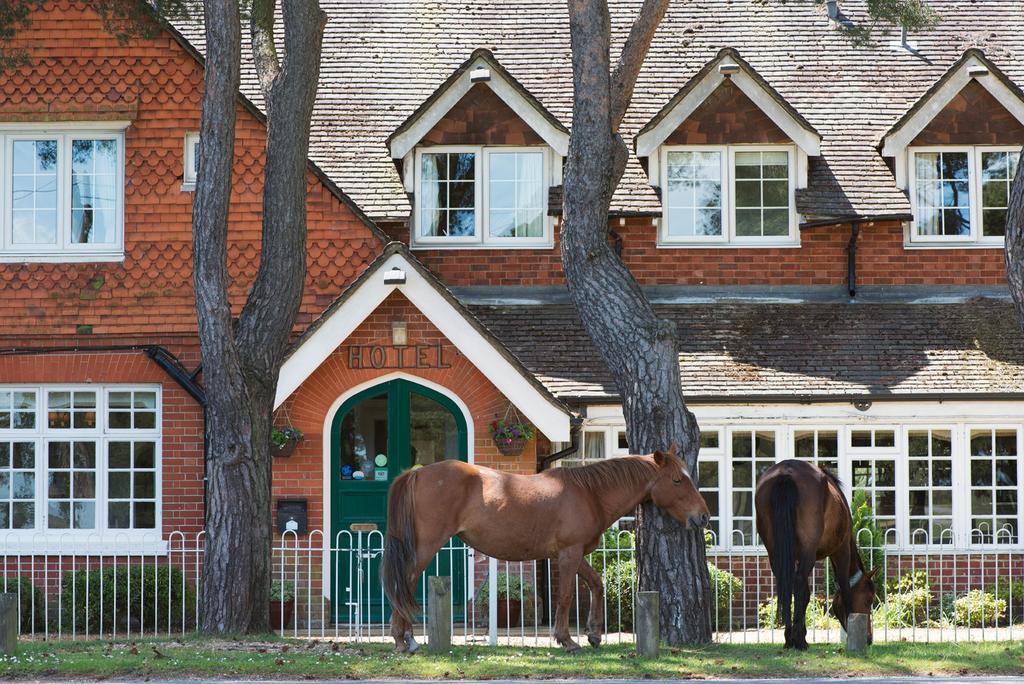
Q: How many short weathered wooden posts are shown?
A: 4